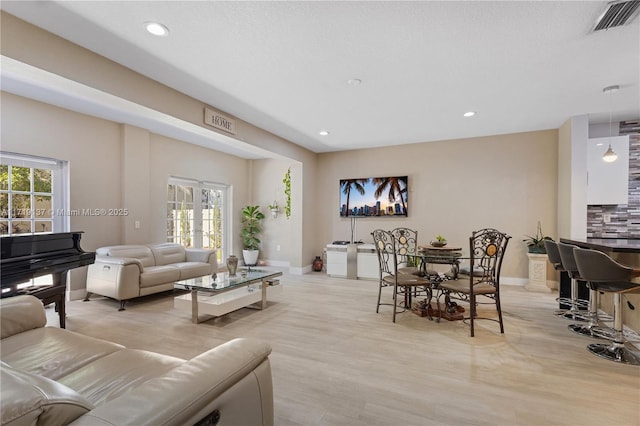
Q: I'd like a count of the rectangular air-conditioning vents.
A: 1